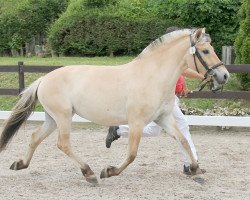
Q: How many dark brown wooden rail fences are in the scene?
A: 1